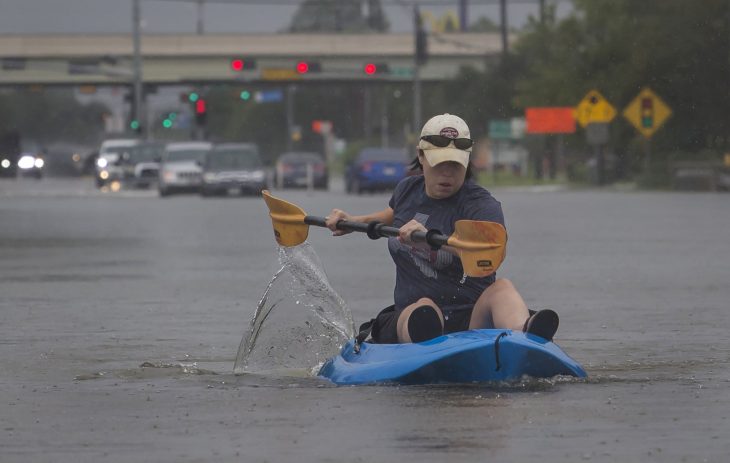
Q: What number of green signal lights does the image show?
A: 5